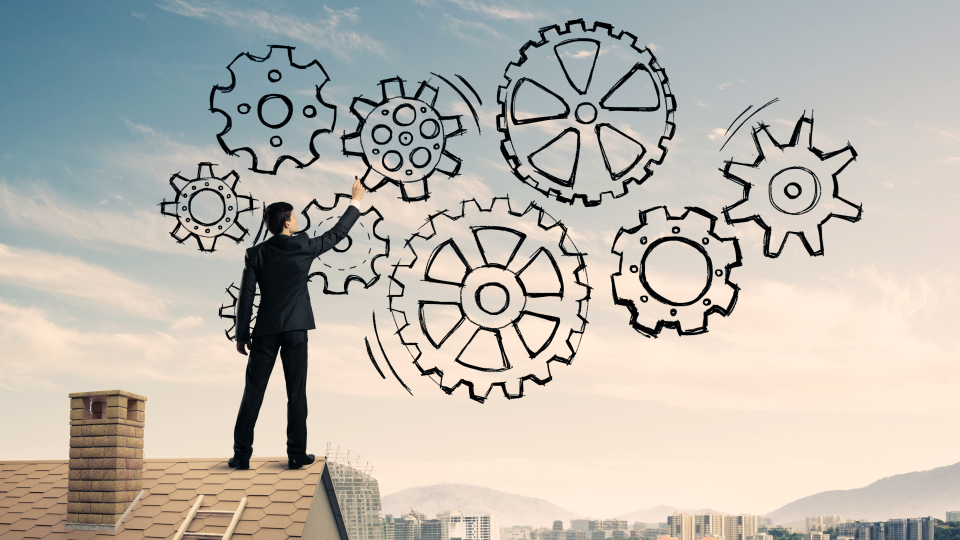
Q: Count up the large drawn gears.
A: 2